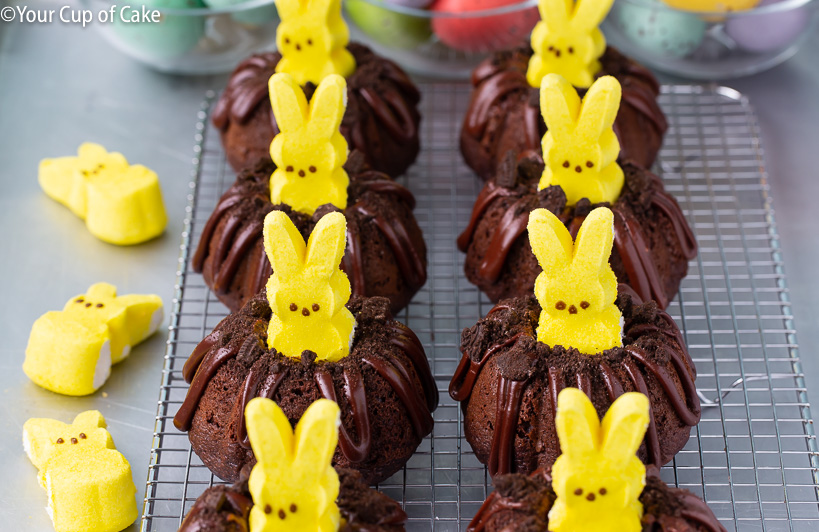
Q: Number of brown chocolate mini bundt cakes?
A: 8